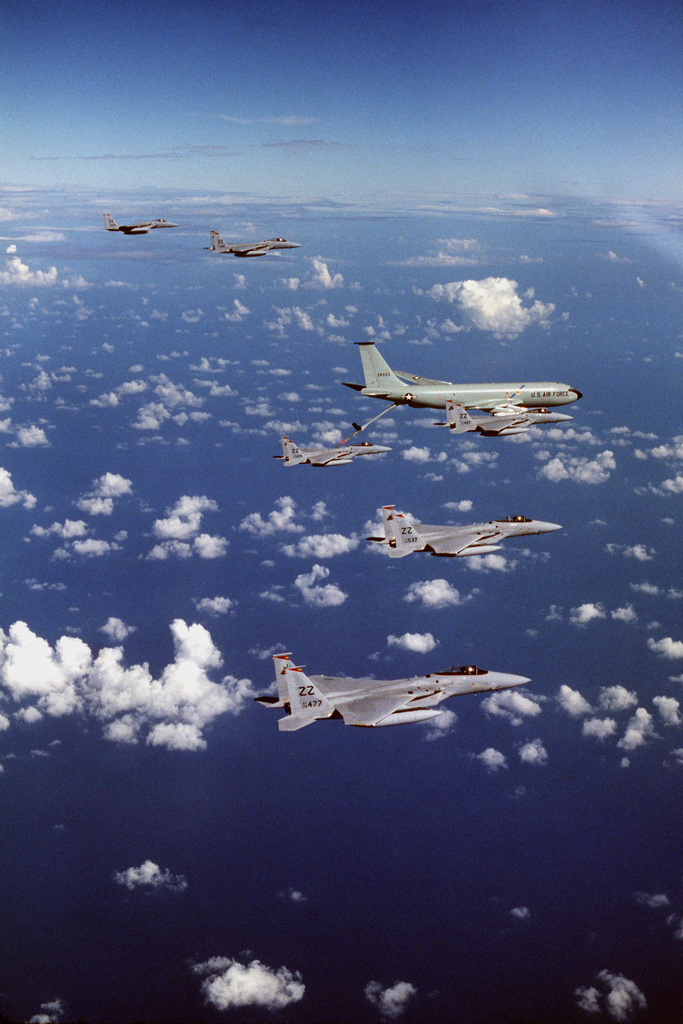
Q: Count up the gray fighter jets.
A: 6